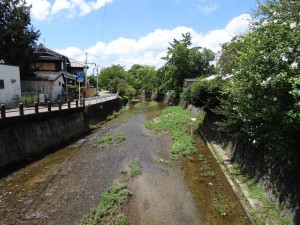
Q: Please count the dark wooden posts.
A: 8